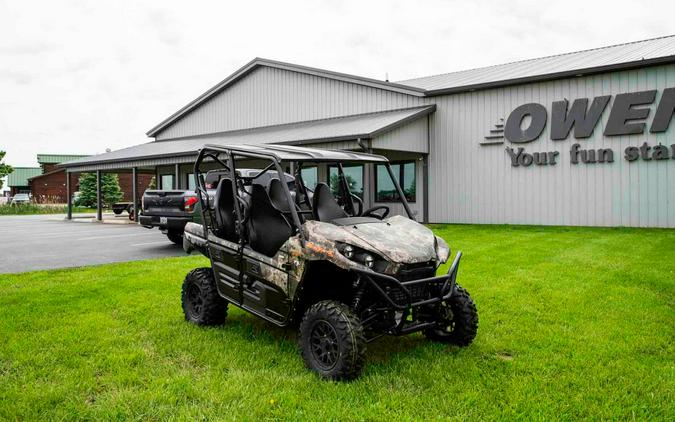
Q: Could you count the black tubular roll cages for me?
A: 1